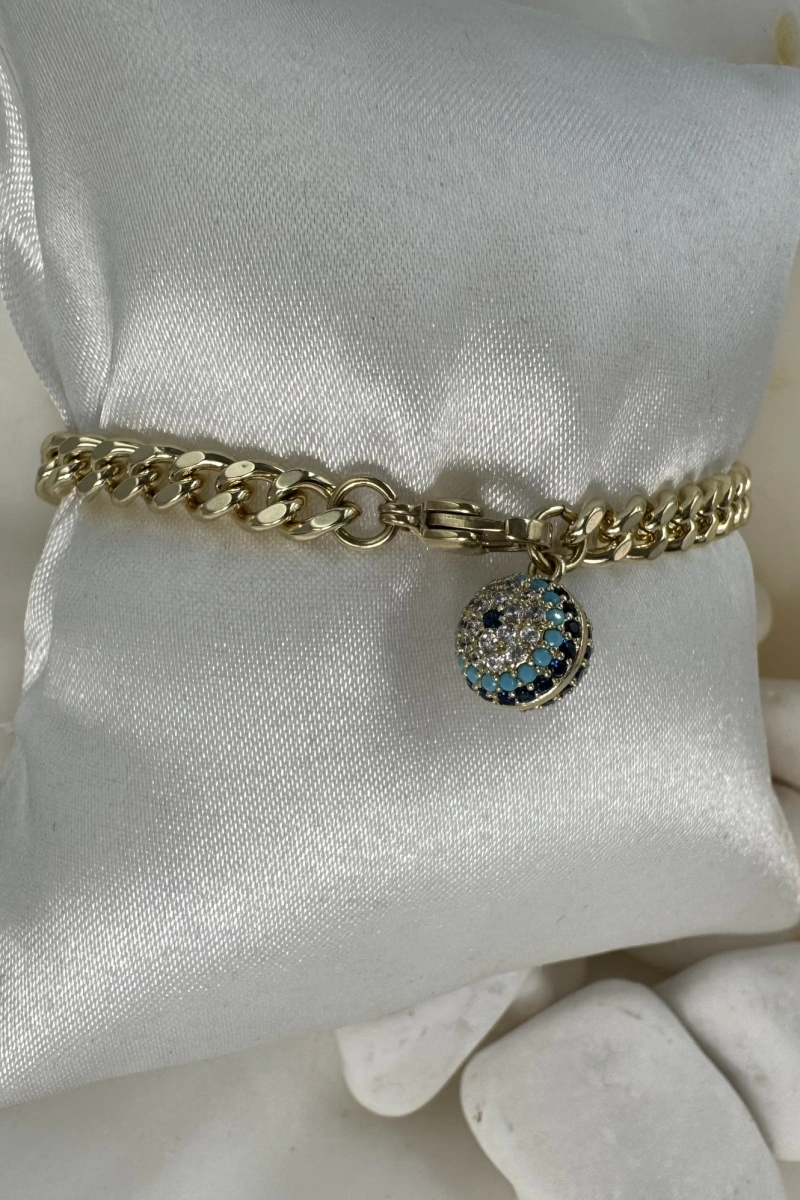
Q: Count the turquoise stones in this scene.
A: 11